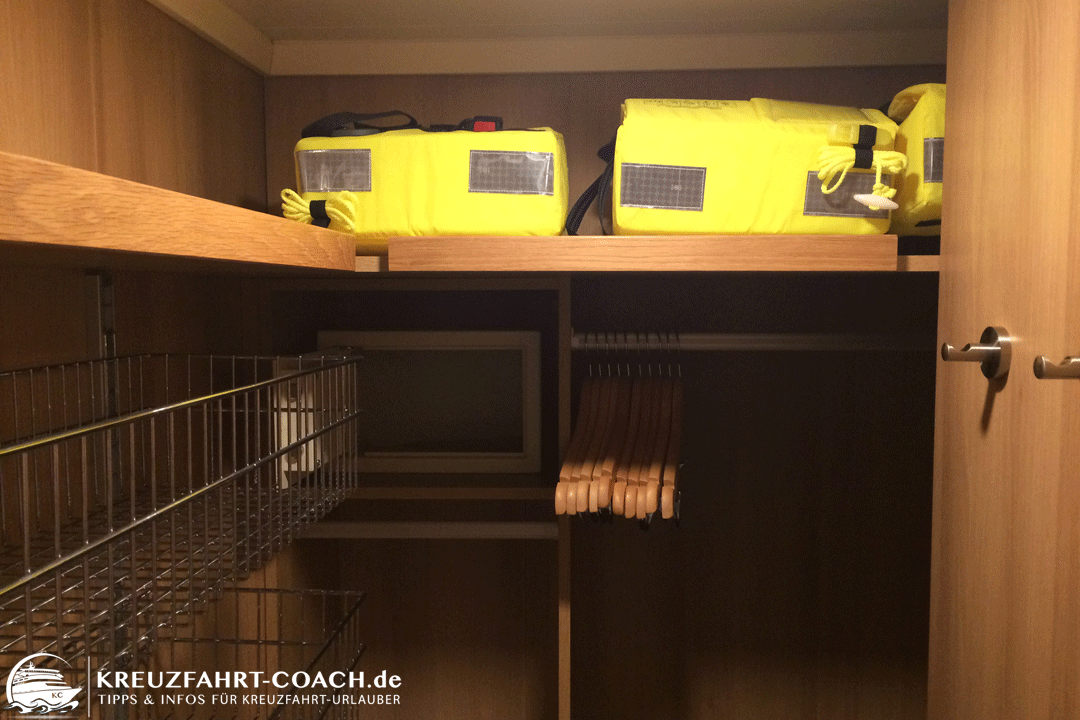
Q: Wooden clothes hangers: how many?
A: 10